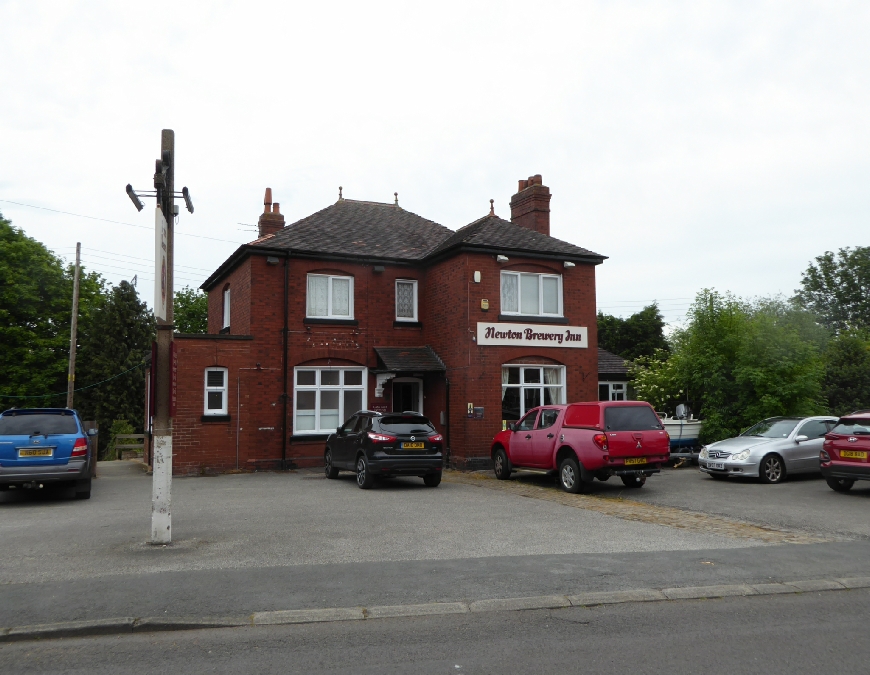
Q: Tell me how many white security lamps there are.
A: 2